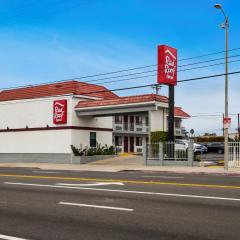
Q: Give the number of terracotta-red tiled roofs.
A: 3